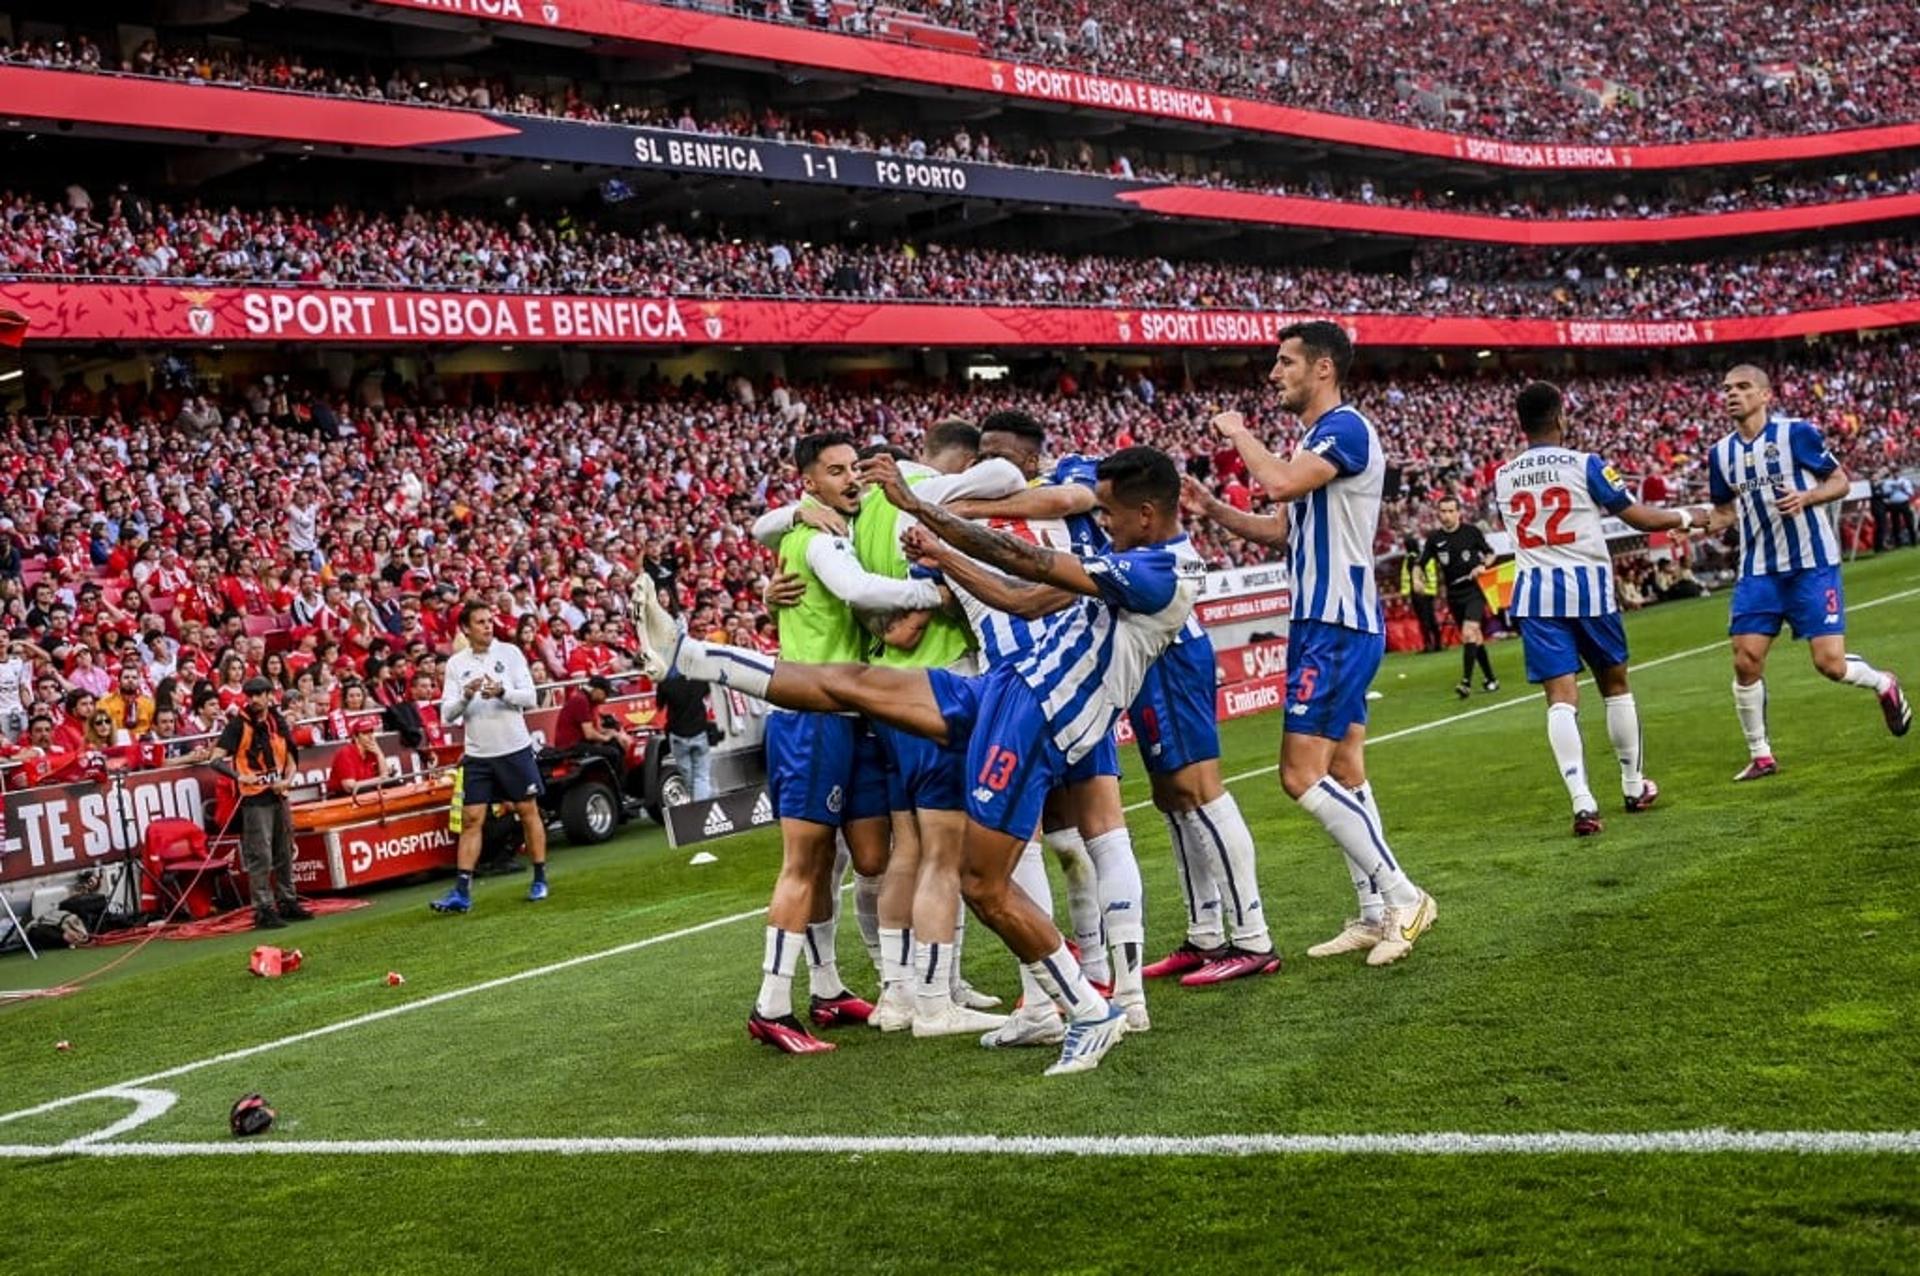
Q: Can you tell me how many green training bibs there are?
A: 2